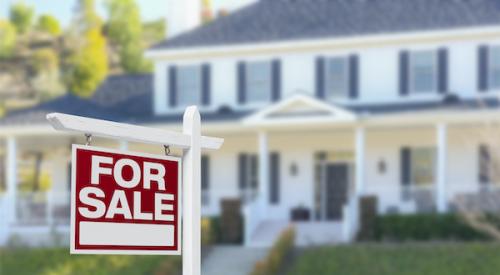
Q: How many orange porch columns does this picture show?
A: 0